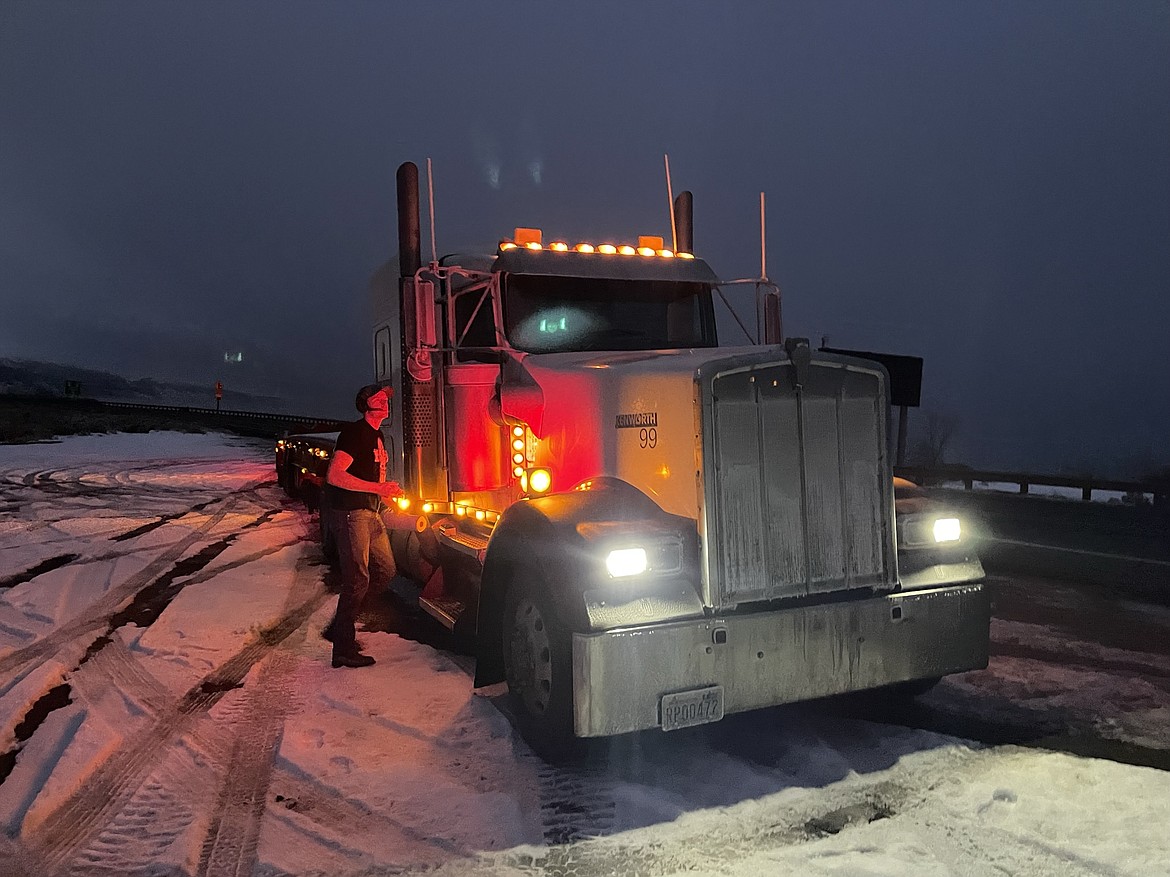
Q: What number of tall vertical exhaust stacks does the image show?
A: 2